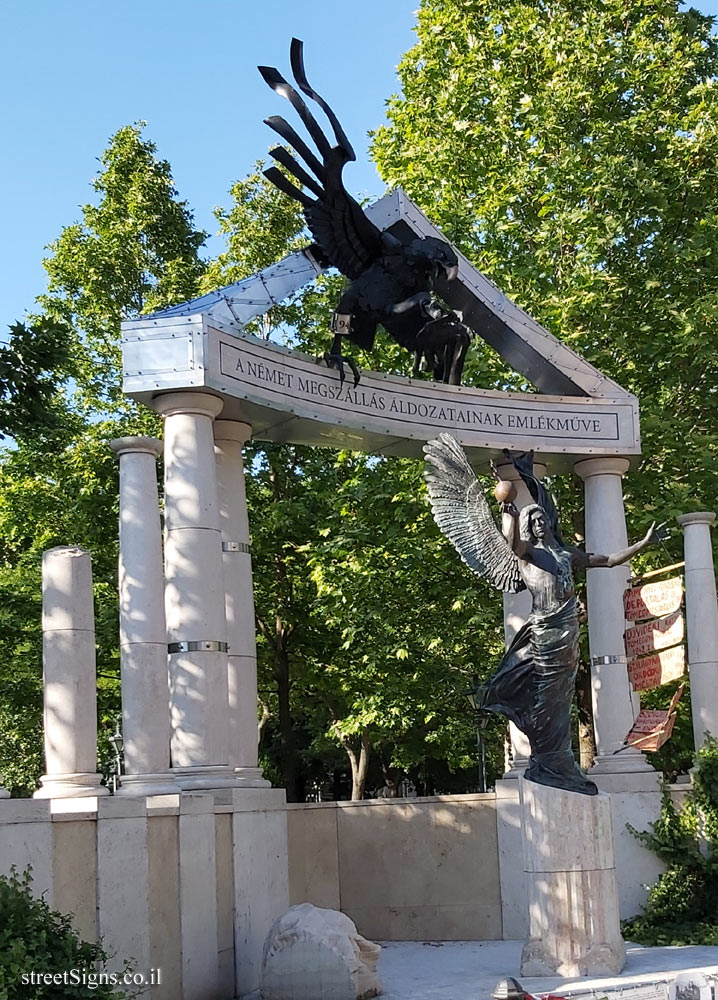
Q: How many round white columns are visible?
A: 7